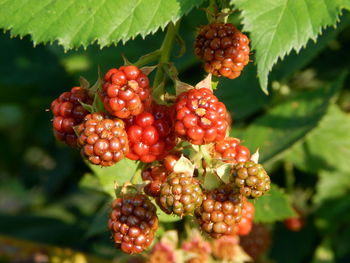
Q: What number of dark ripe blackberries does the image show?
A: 0